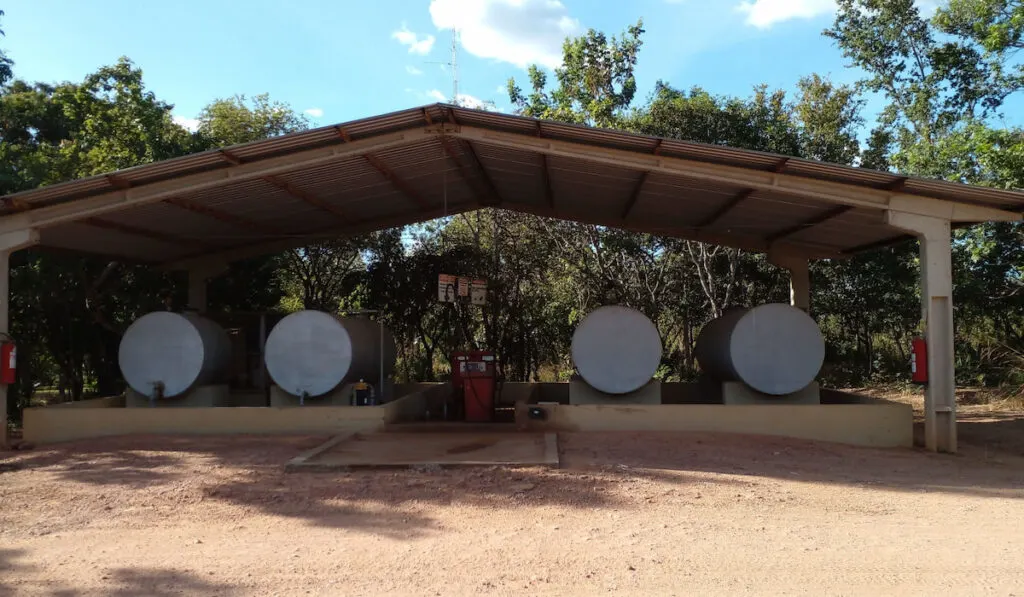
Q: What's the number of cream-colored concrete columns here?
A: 4